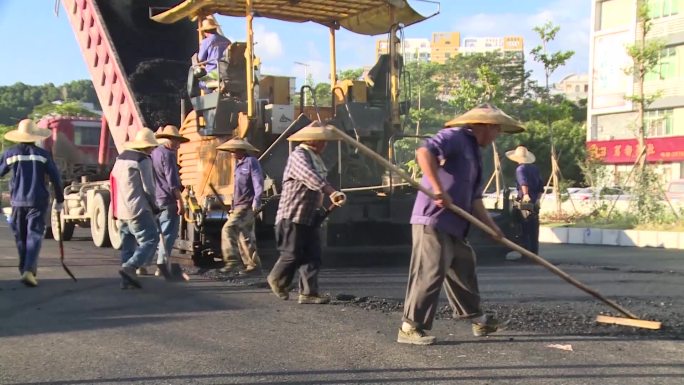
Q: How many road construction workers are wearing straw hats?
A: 8